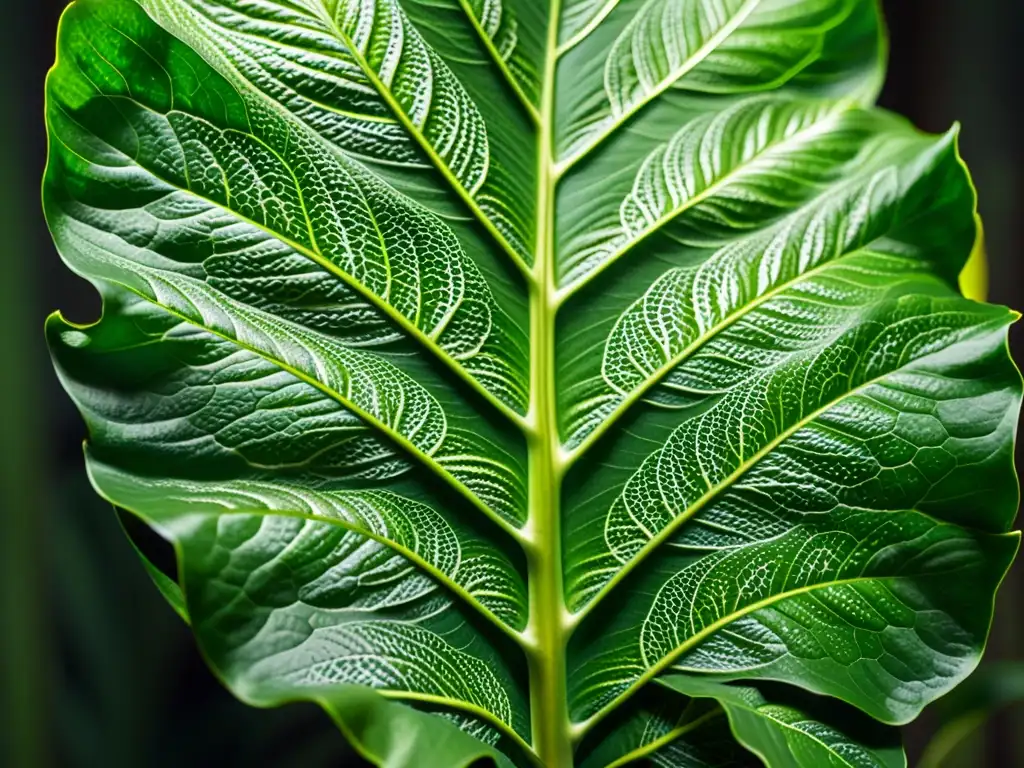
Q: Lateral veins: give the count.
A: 13